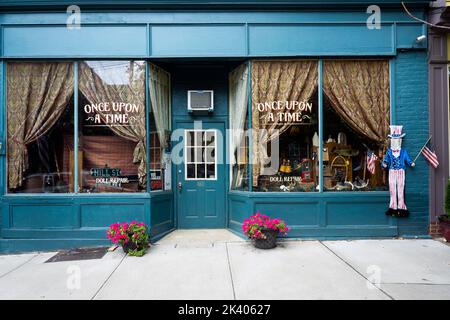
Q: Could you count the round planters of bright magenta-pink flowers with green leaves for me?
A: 2